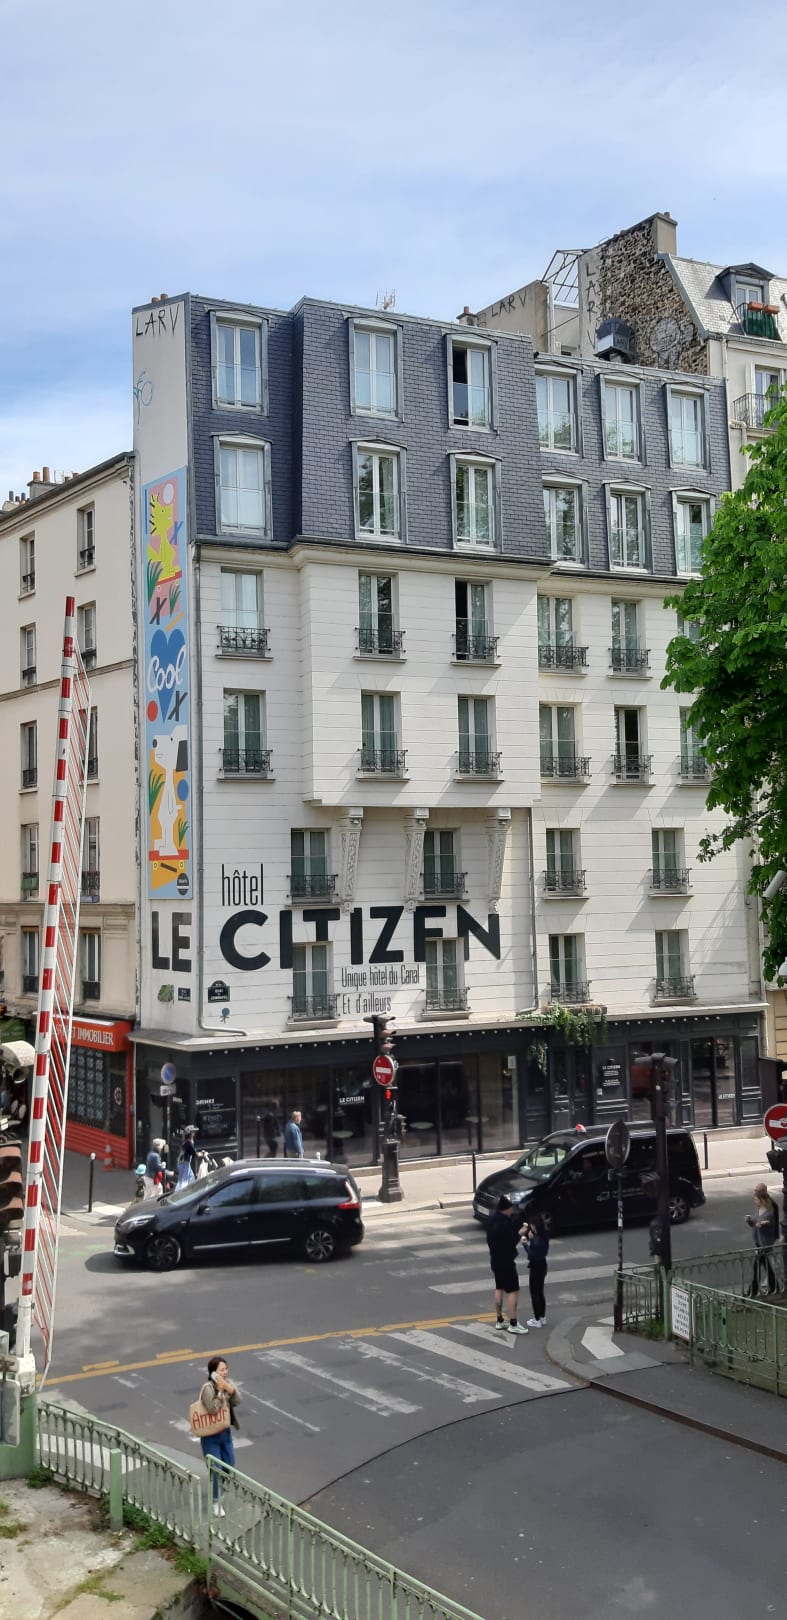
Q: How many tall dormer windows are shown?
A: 12